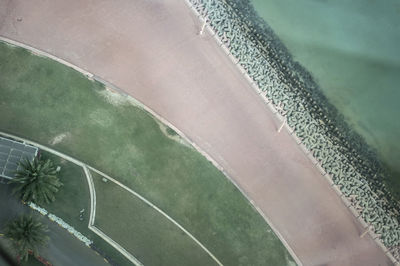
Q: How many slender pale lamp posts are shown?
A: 3